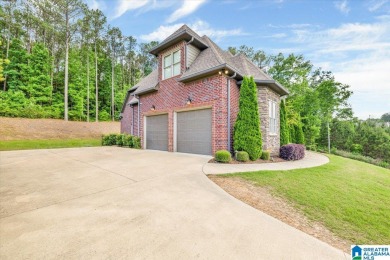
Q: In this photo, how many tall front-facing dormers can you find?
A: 1